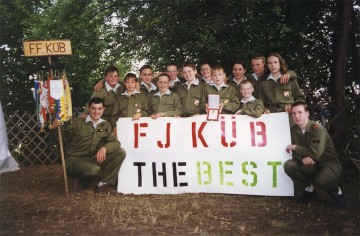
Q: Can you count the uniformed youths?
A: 14